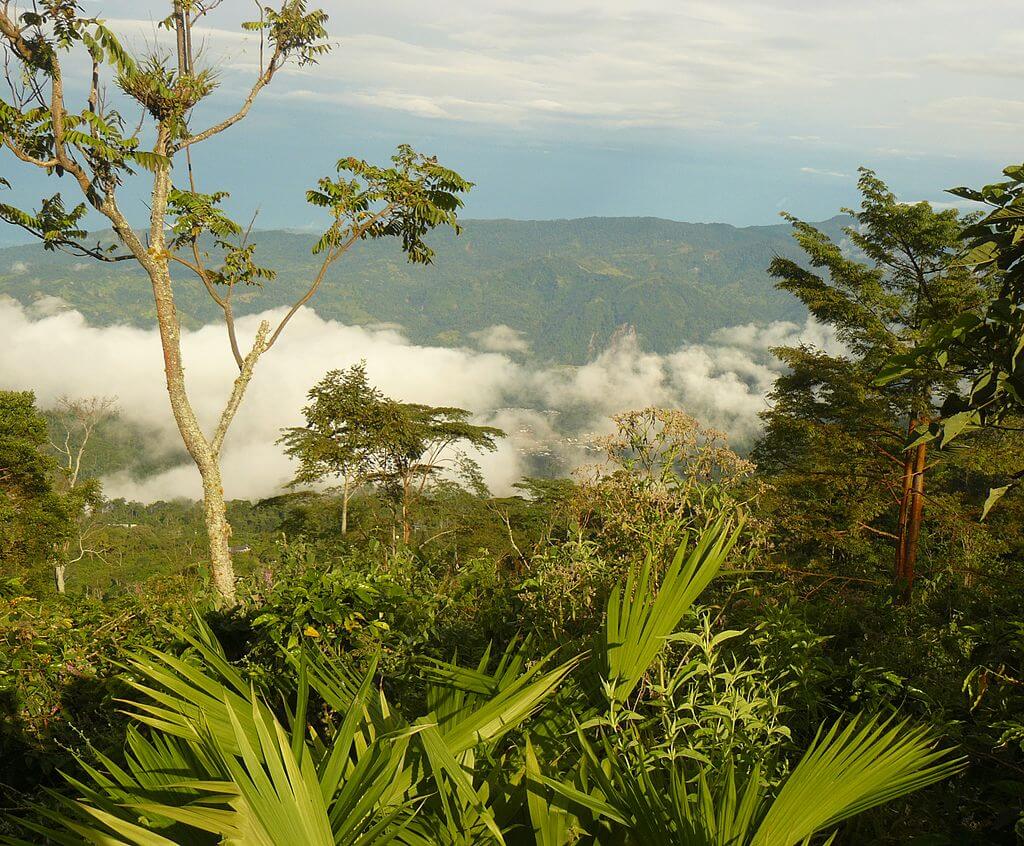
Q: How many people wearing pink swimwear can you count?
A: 0